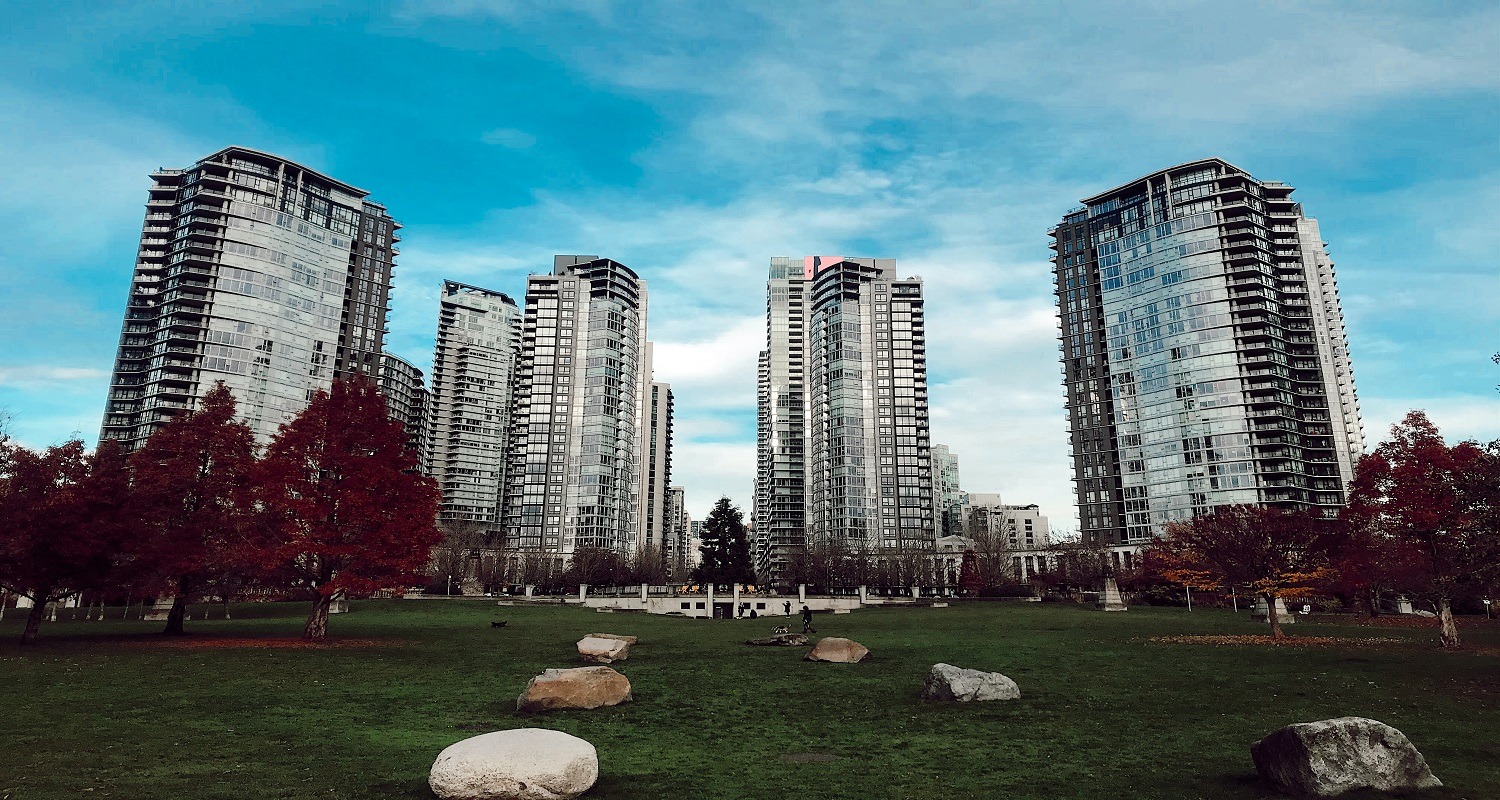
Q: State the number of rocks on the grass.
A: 7